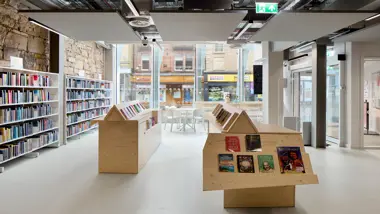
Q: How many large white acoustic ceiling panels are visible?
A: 3